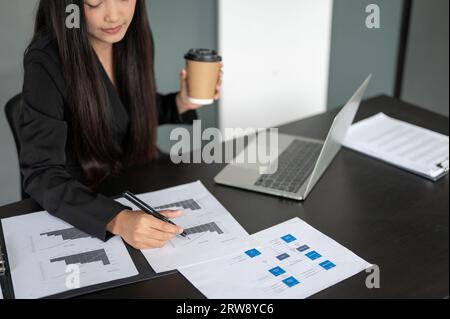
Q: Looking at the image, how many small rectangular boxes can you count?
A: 8